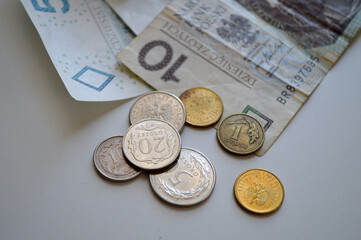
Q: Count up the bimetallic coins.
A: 0